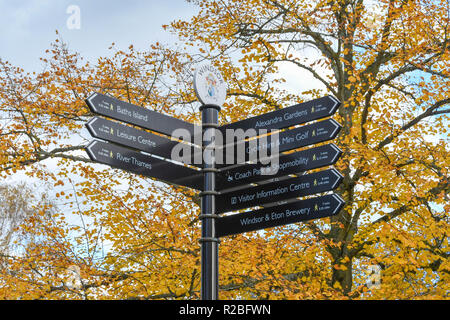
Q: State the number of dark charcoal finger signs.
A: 8